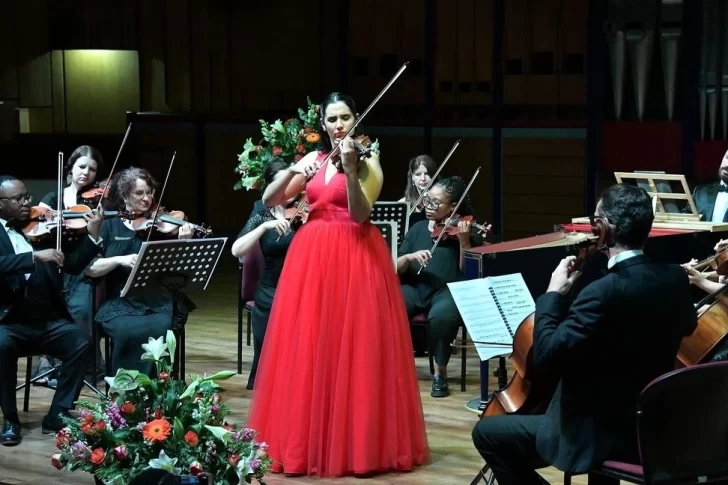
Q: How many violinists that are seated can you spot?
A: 6